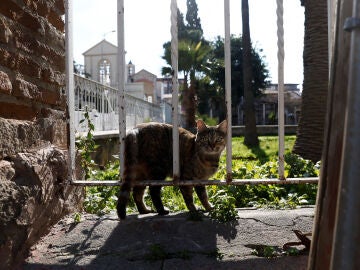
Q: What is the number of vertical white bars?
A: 5